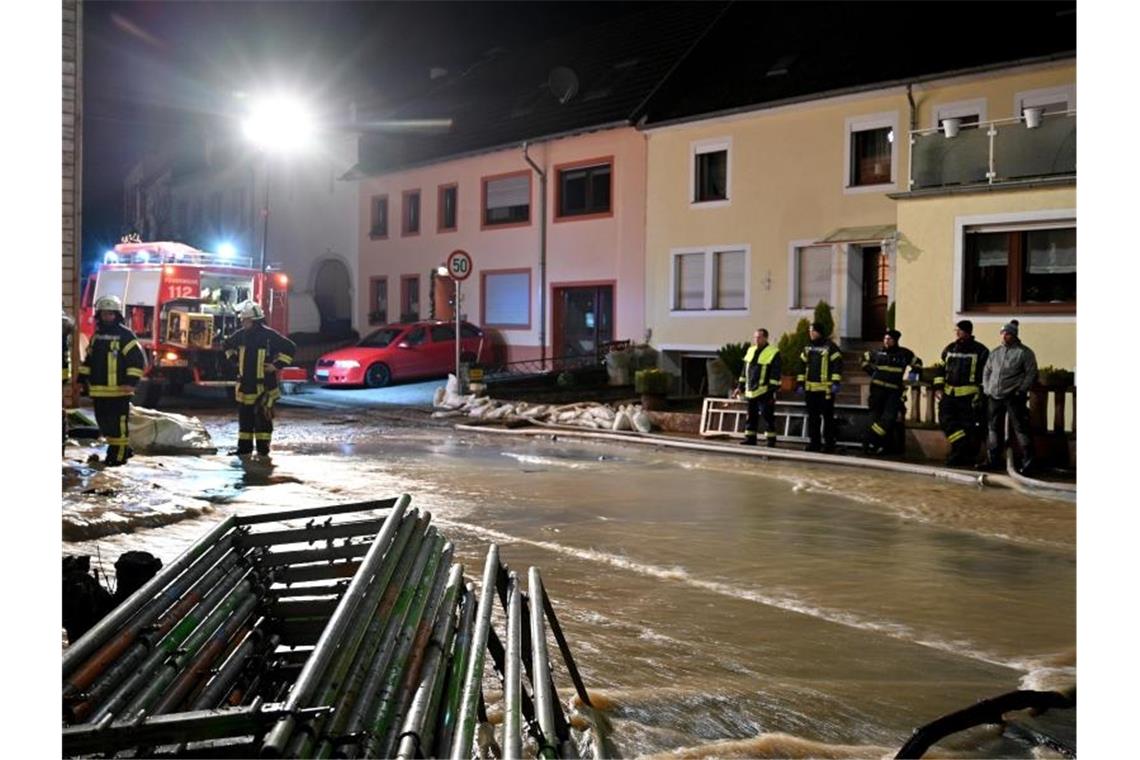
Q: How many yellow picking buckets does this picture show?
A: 0